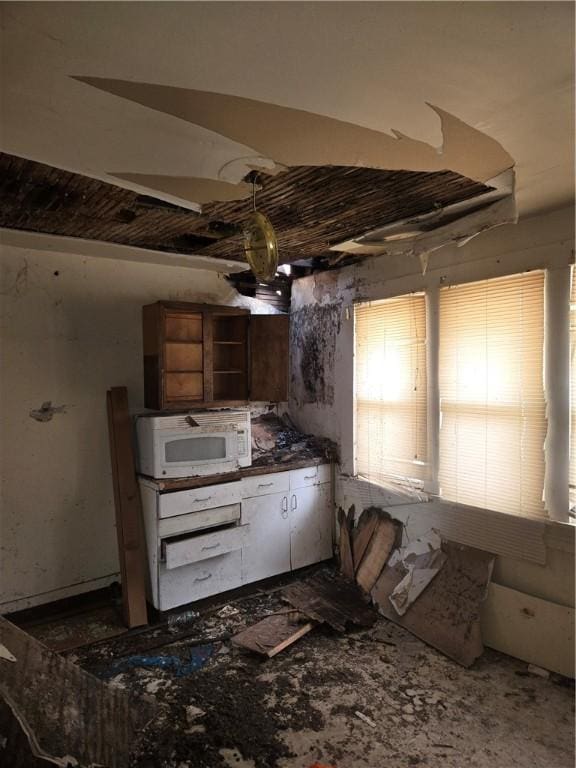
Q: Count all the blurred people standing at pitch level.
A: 0